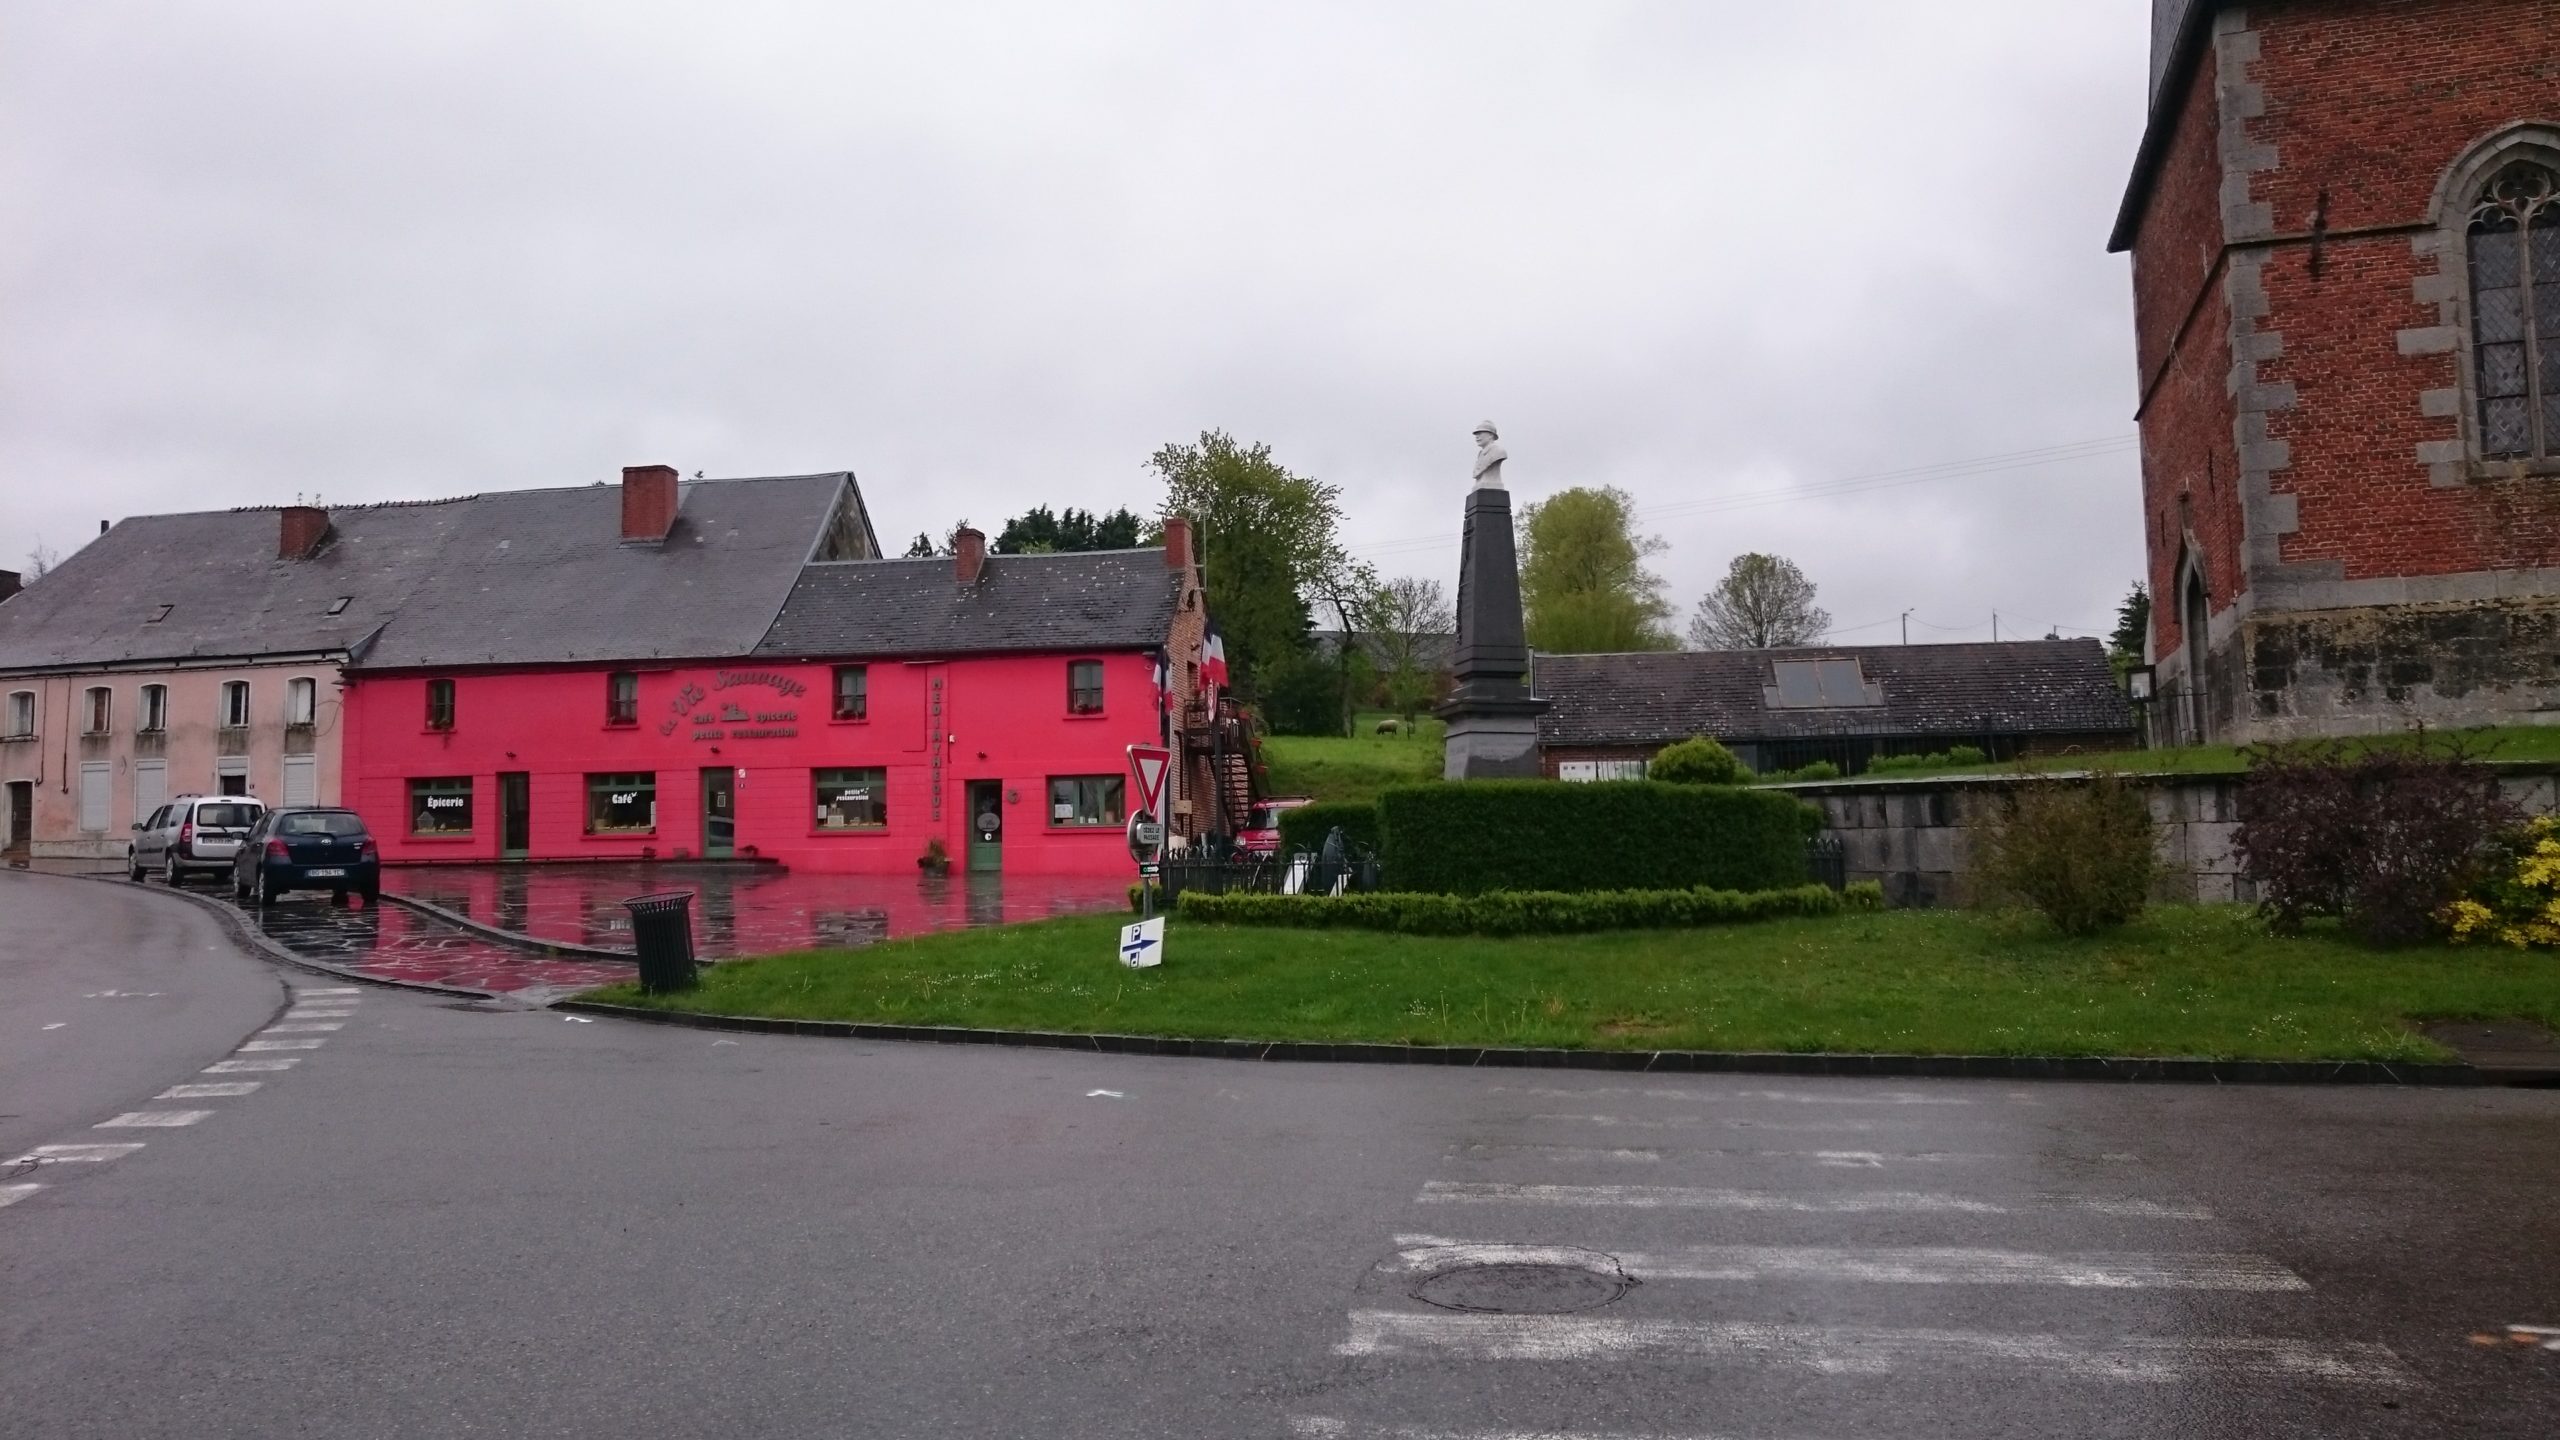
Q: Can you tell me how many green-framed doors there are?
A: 3